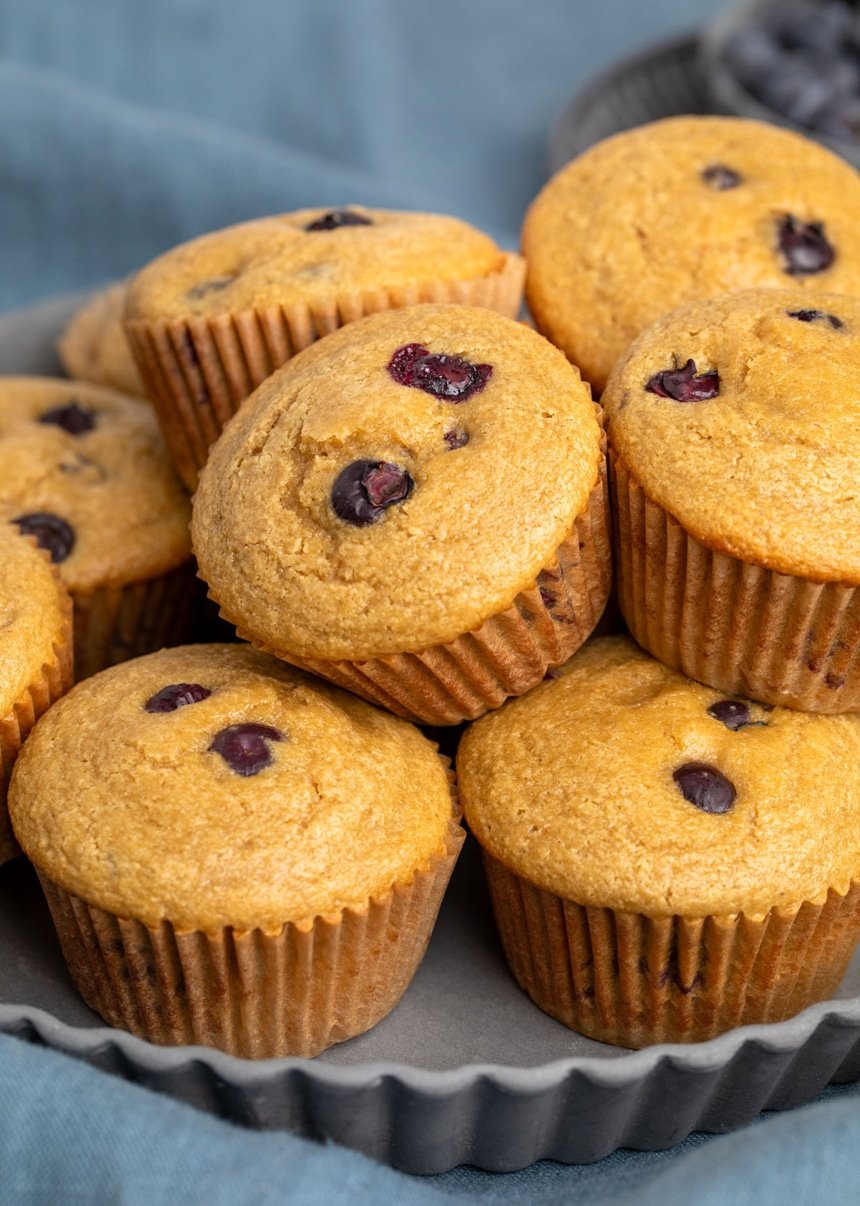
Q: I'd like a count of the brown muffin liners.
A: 7